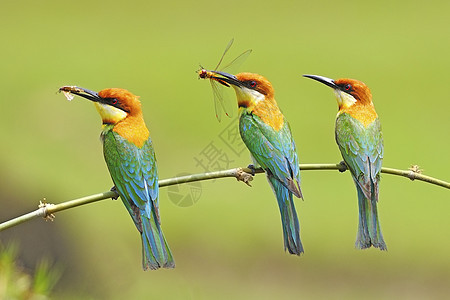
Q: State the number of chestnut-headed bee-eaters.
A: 3